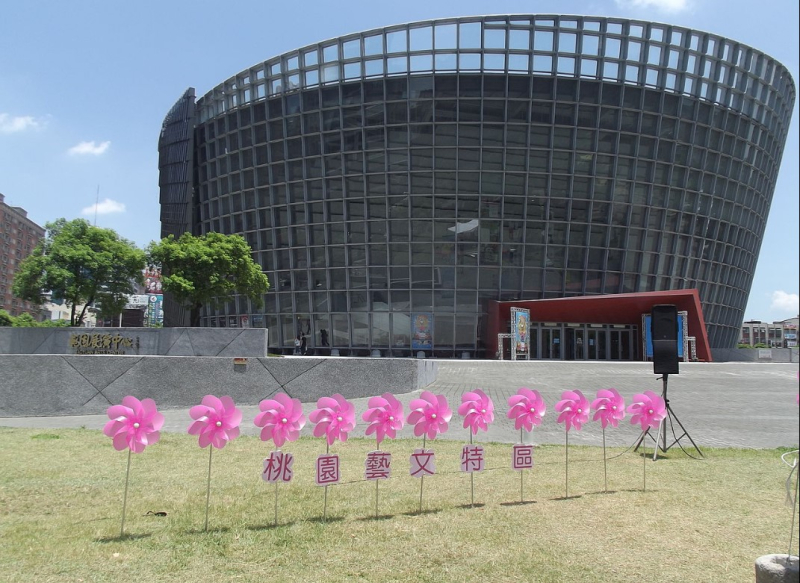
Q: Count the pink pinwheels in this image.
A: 11